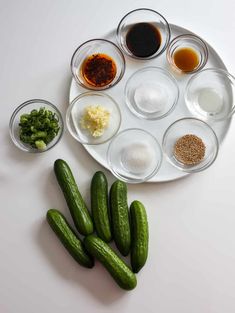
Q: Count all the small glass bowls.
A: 9